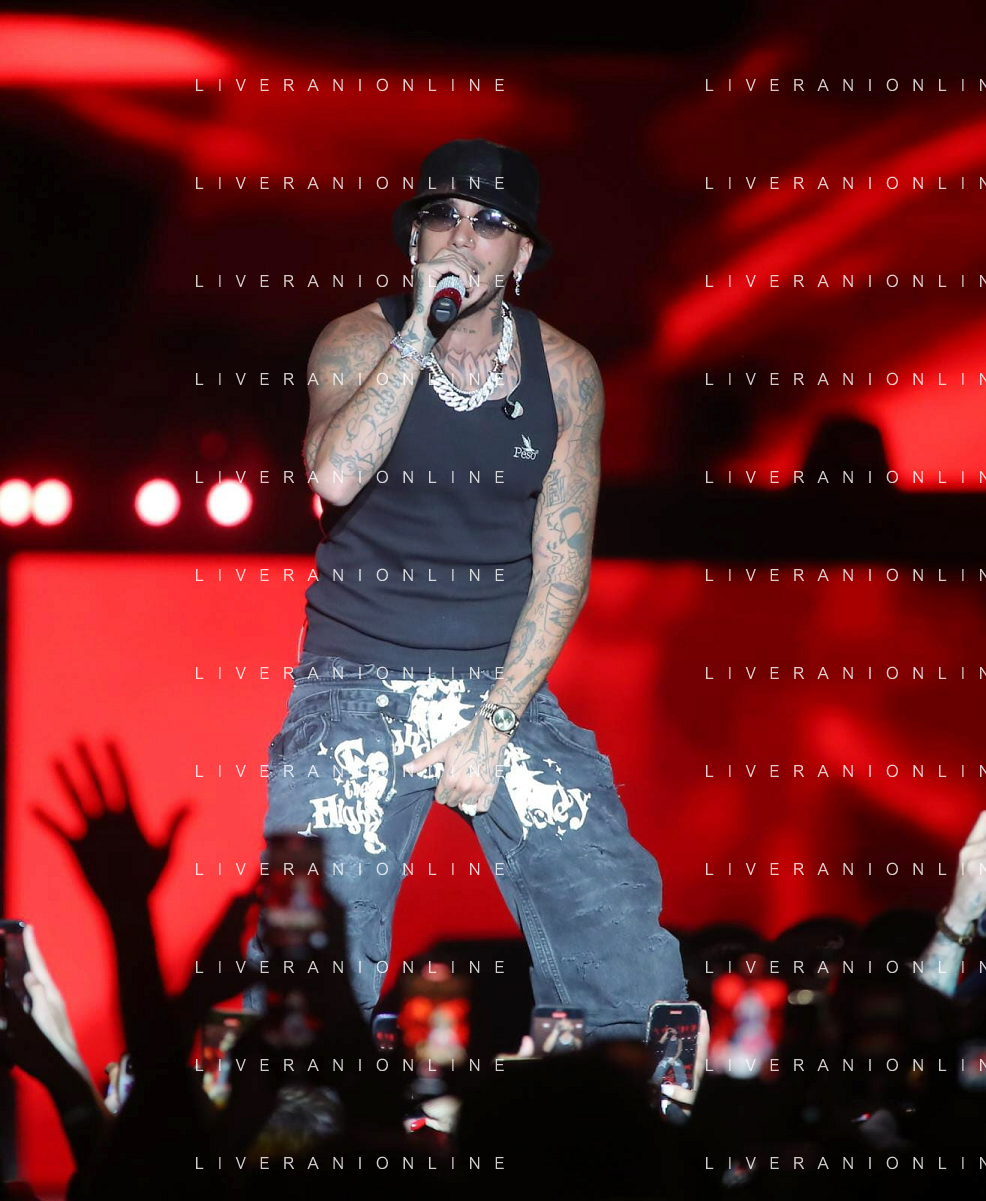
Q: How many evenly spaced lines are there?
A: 12